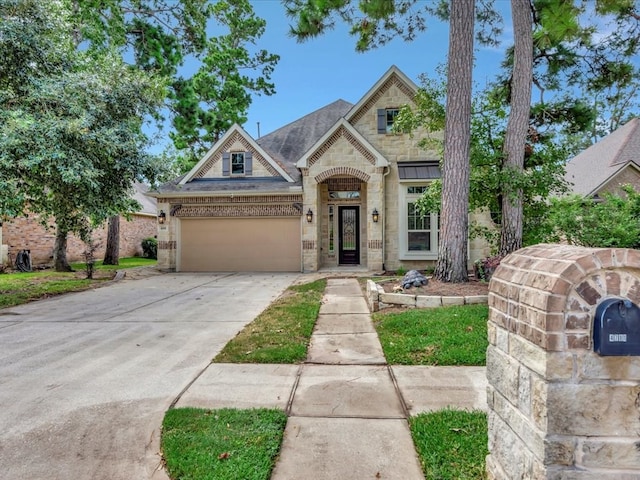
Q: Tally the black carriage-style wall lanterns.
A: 3